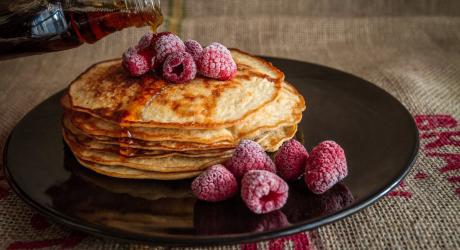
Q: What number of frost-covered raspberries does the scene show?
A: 11